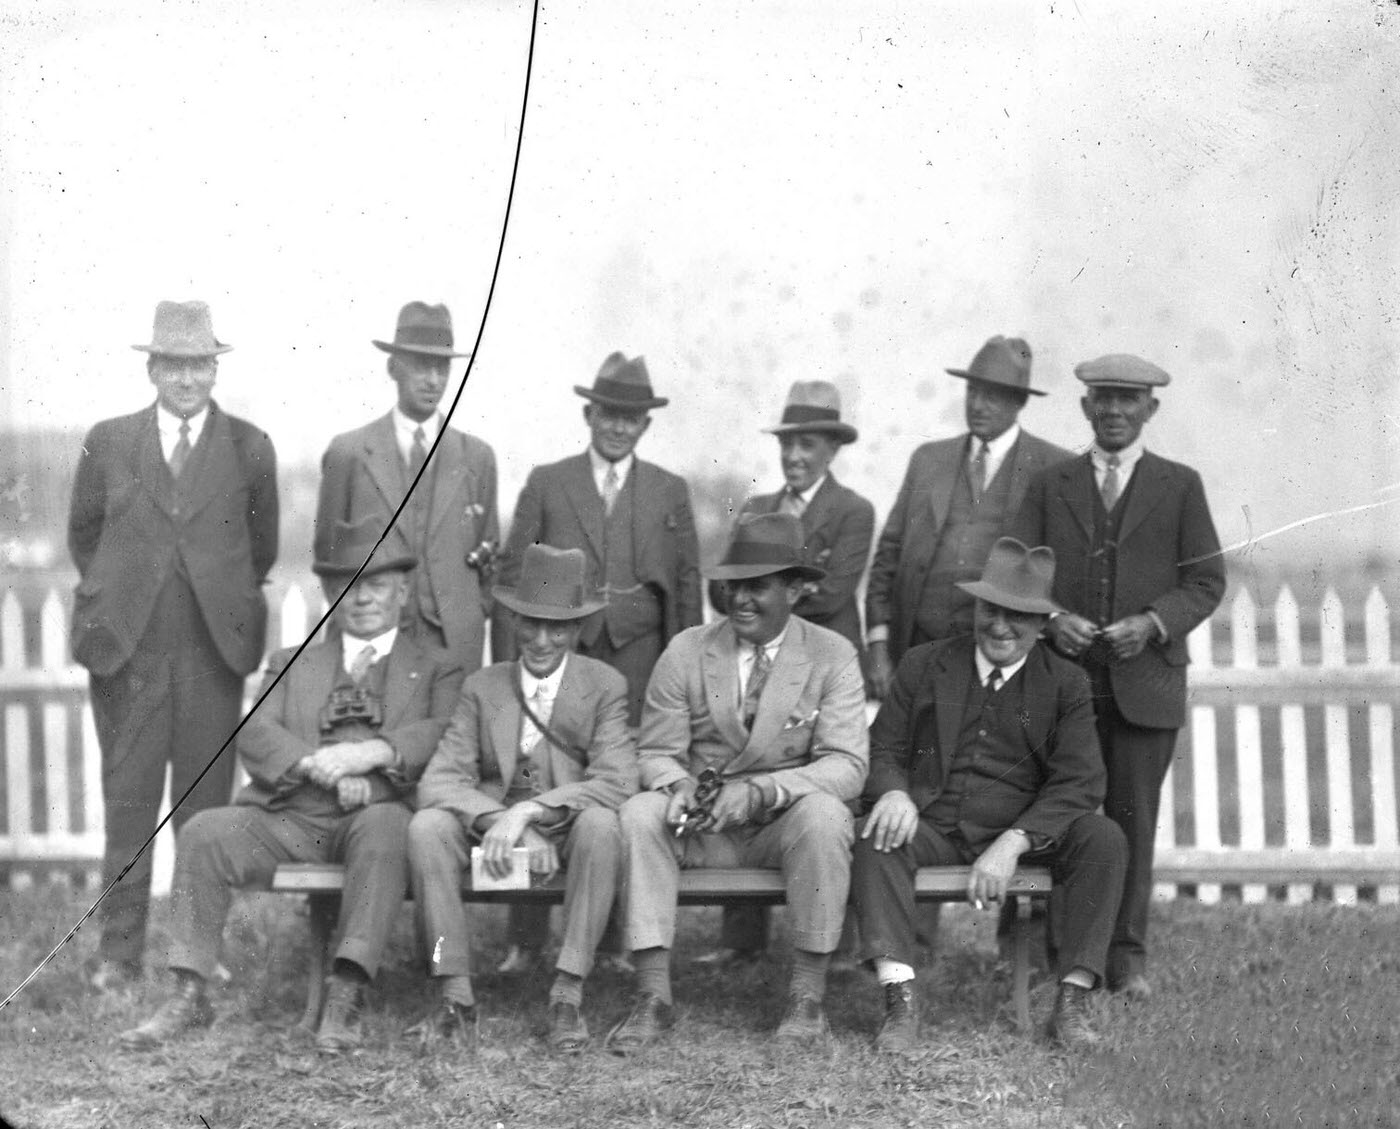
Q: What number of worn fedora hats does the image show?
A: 9